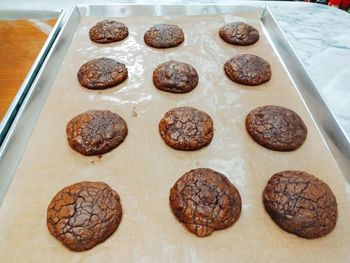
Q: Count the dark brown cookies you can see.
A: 12